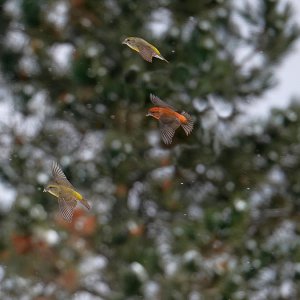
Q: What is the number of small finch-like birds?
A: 3